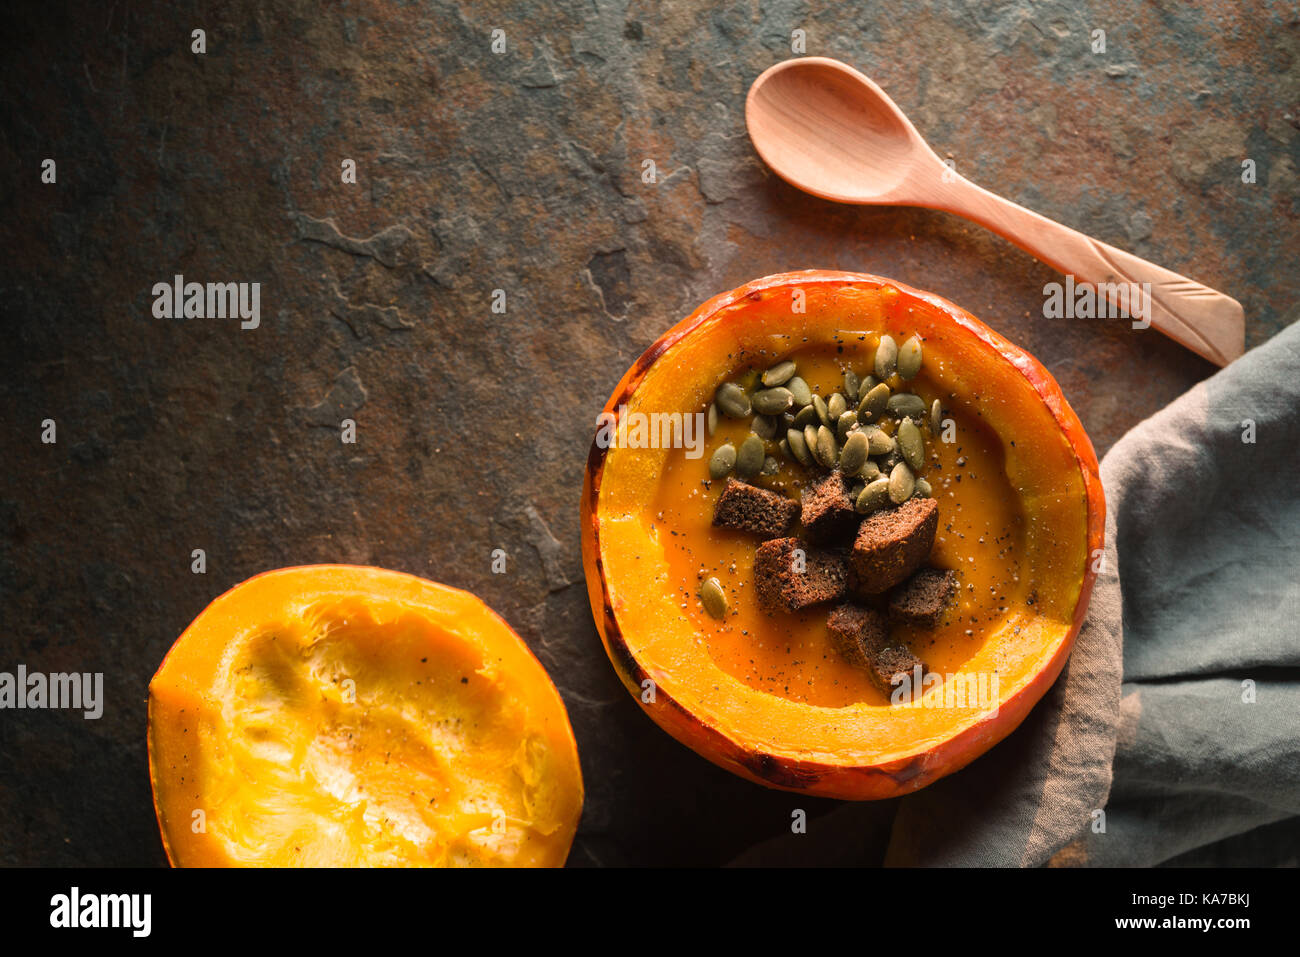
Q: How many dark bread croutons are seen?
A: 7